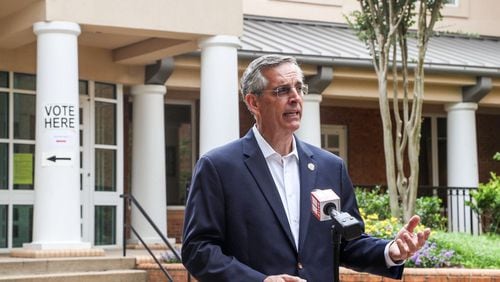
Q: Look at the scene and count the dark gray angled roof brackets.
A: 3